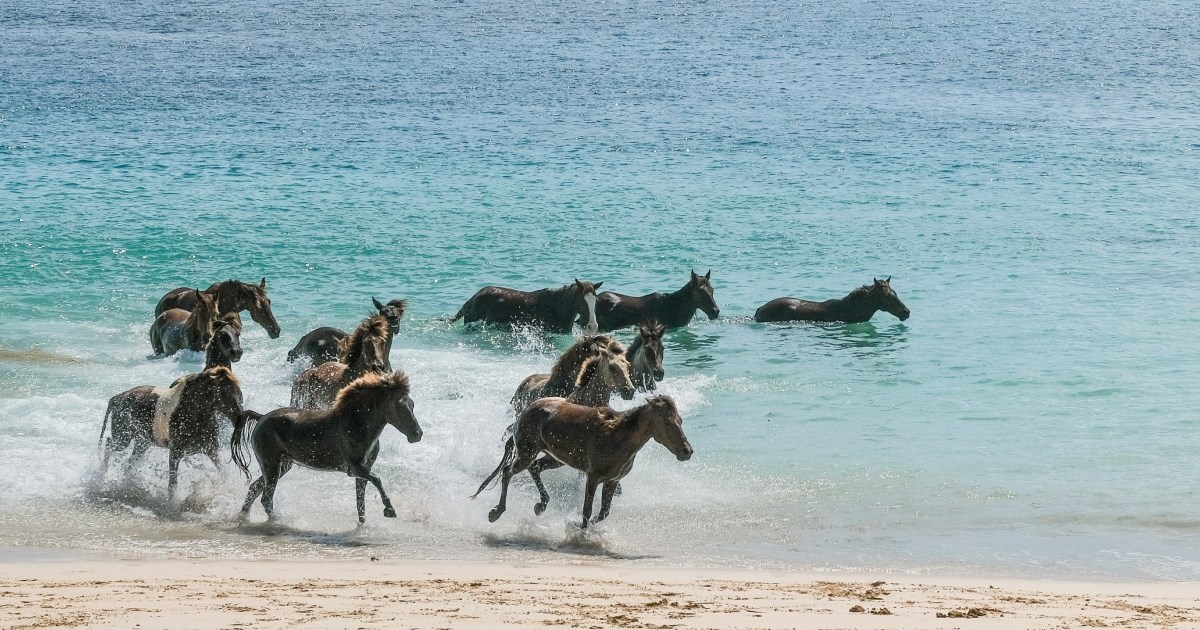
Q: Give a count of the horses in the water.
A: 14